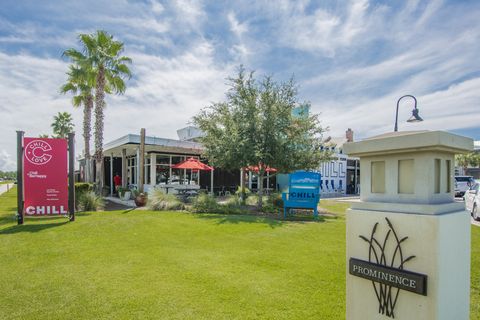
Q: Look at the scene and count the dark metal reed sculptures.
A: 1